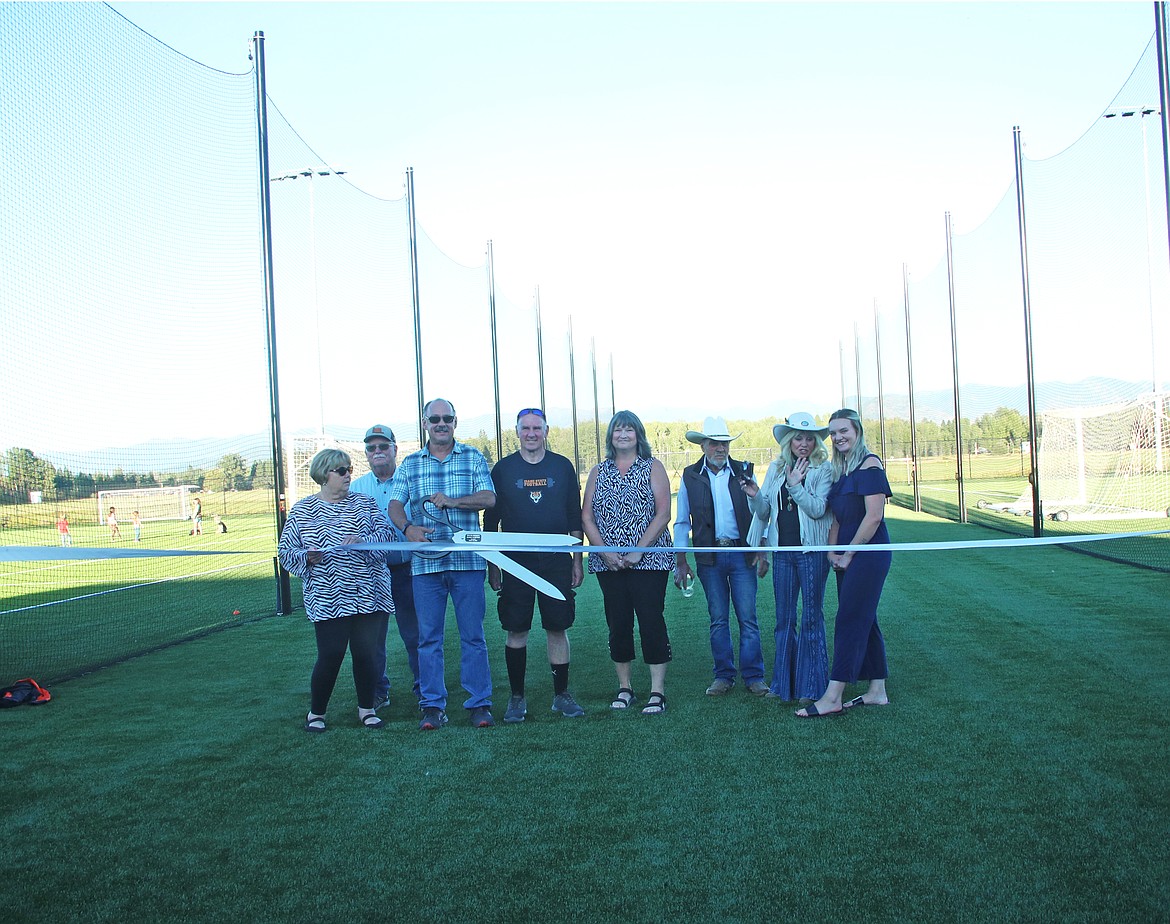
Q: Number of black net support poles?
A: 14